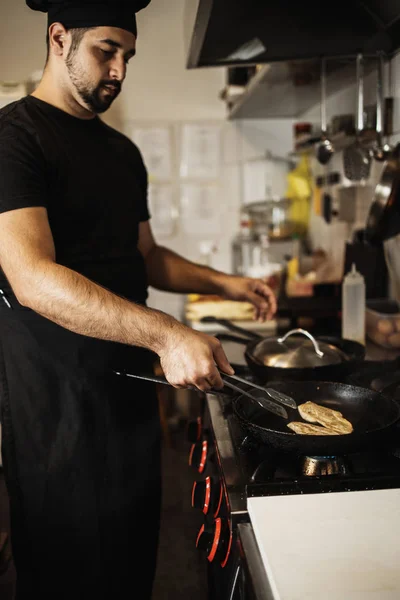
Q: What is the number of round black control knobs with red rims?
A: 4